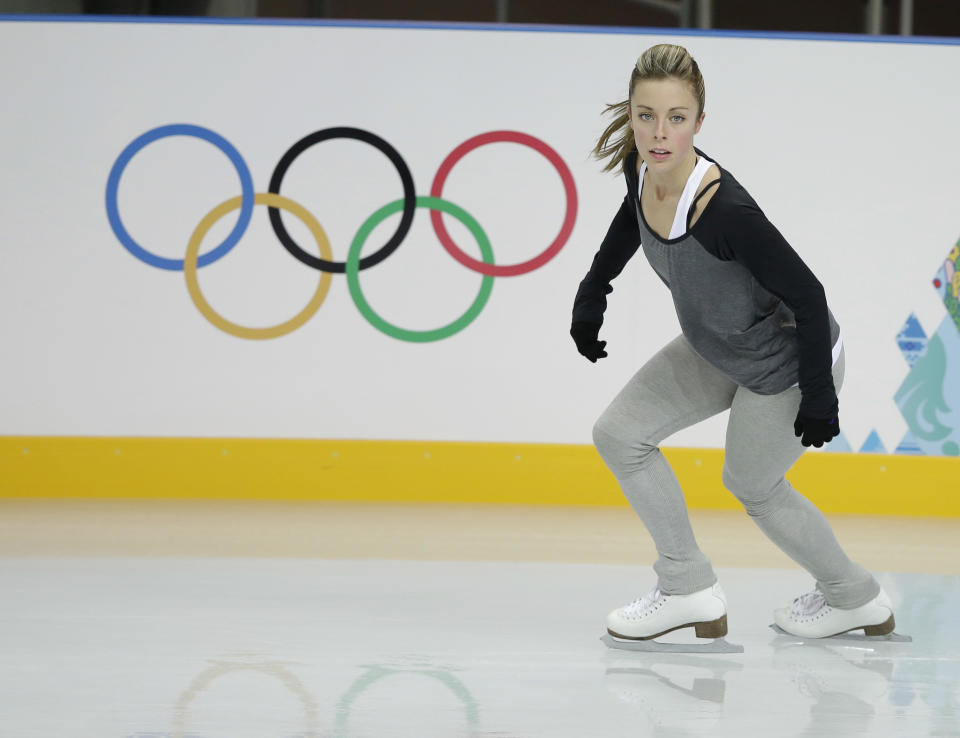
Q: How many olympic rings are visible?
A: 5